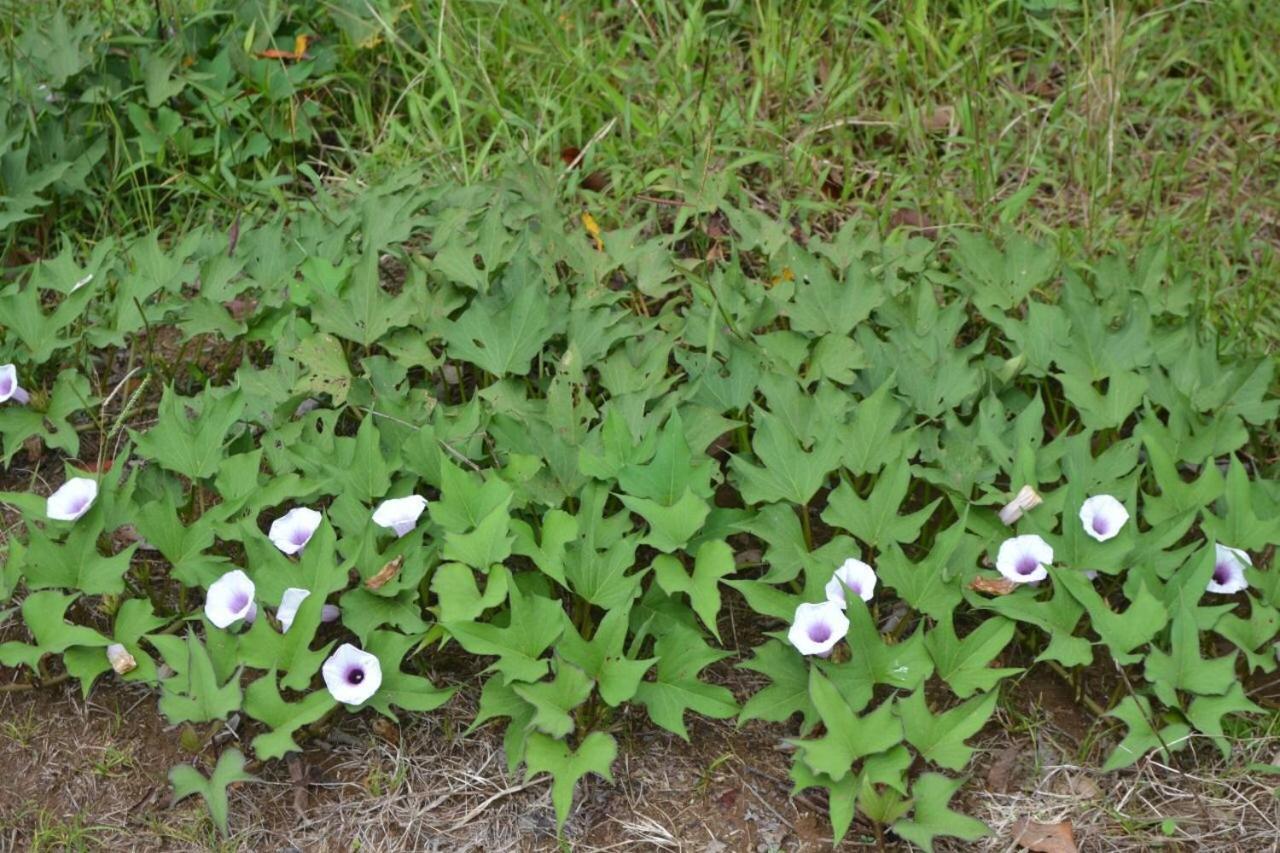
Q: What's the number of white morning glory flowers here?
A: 12